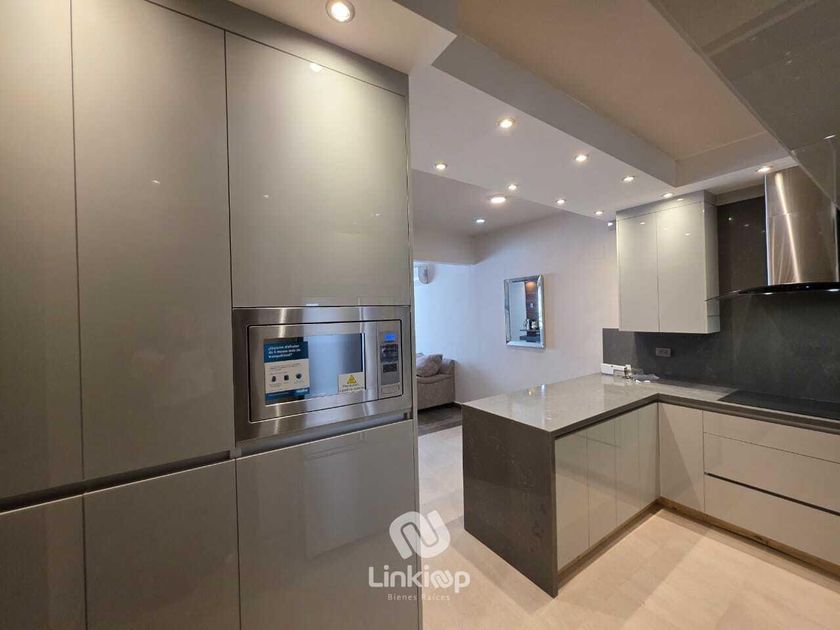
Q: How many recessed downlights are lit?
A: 12